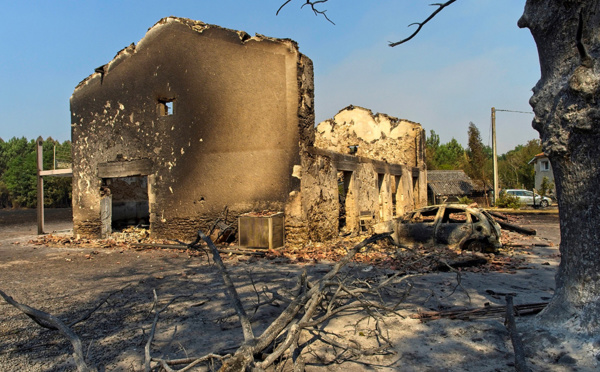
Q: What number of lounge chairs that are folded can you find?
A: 0